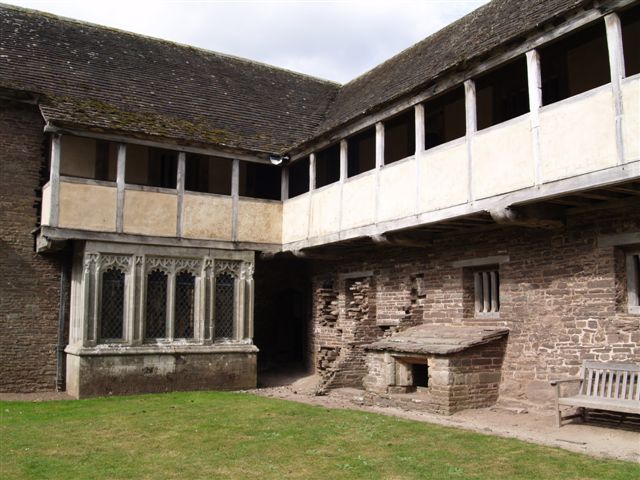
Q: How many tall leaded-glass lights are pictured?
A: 4